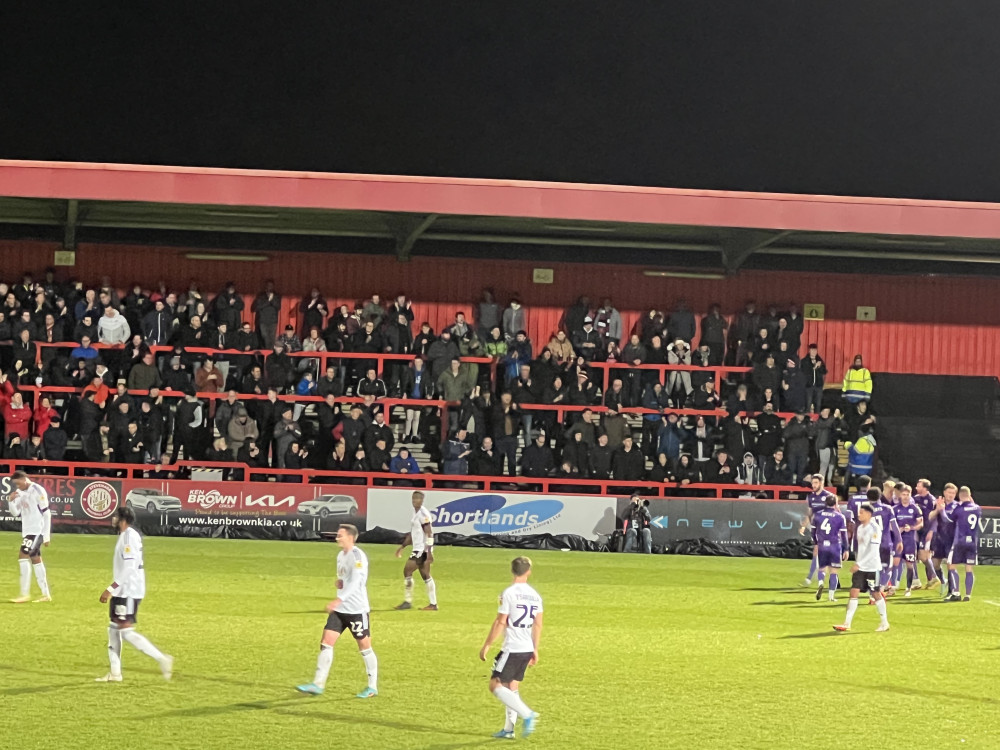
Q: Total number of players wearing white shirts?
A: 6